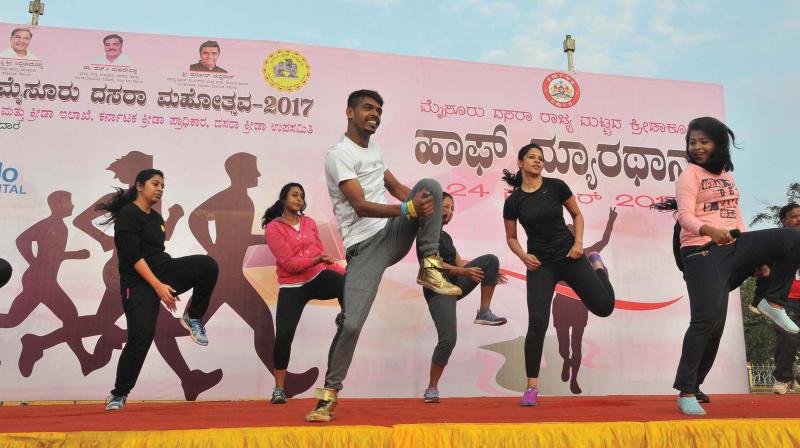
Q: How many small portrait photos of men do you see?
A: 3